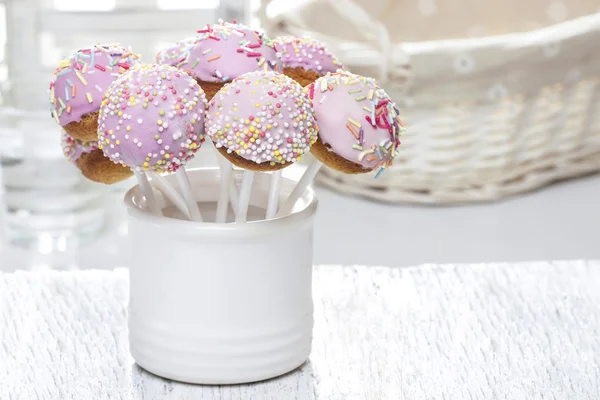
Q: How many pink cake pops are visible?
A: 8